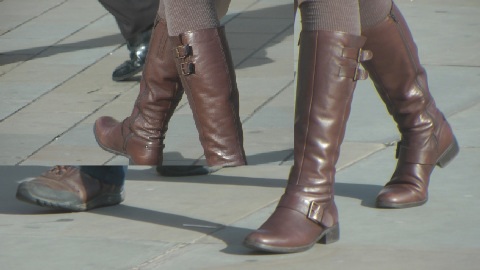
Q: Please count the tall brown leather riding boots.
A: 4